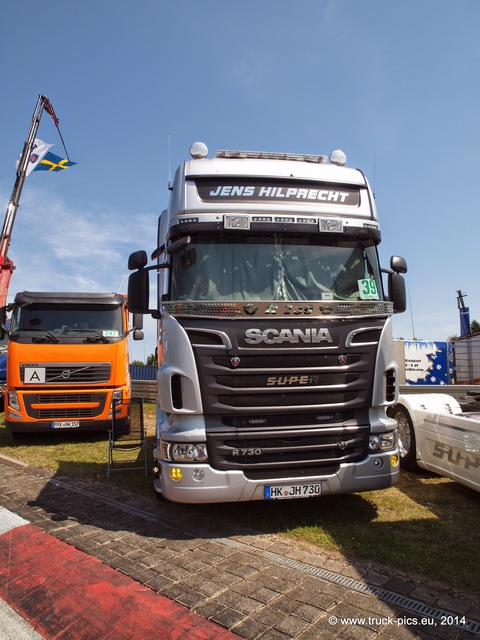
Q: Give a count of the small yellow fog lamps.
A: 2